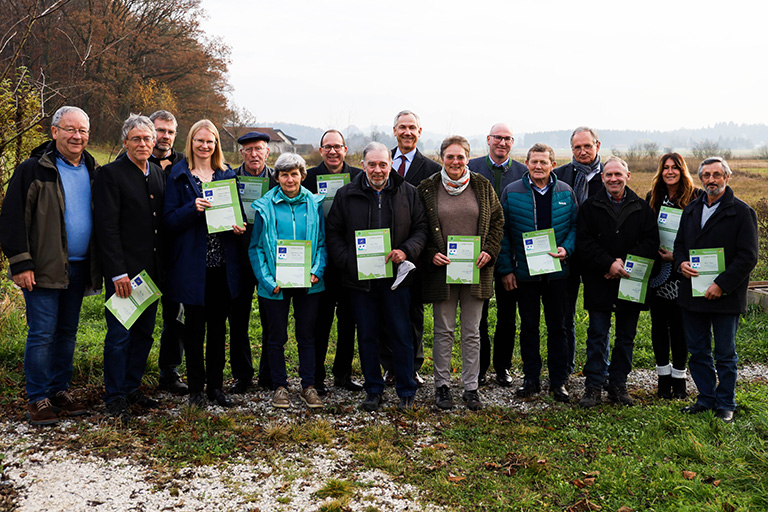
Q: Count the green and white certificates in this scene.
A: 11